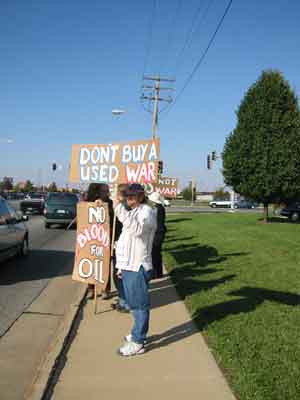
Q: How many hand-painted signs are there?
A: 3